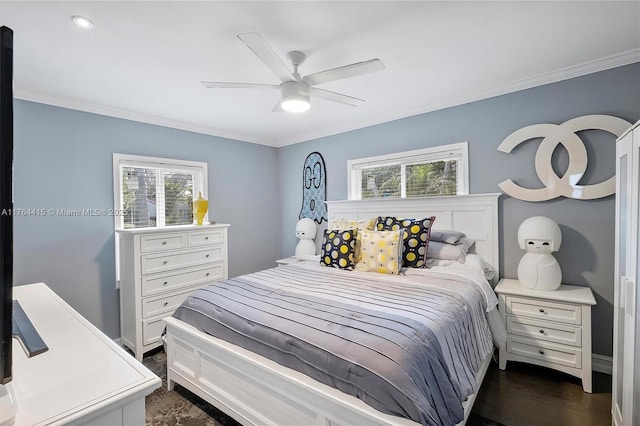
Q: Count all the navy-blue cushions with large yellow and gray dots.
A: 2